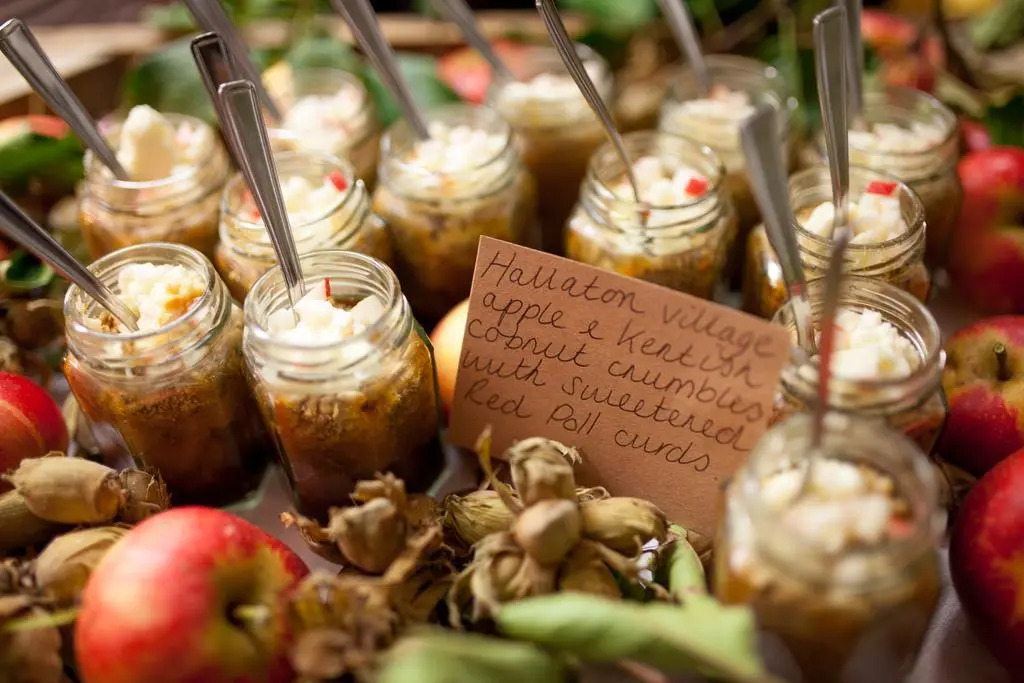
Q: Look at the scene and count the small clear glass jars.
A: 13